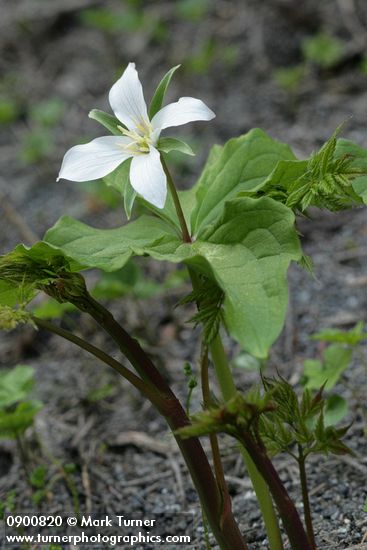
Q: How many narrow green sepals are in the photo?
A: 4